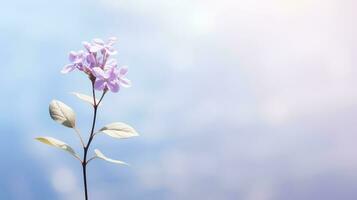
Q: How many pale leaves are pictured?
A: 5